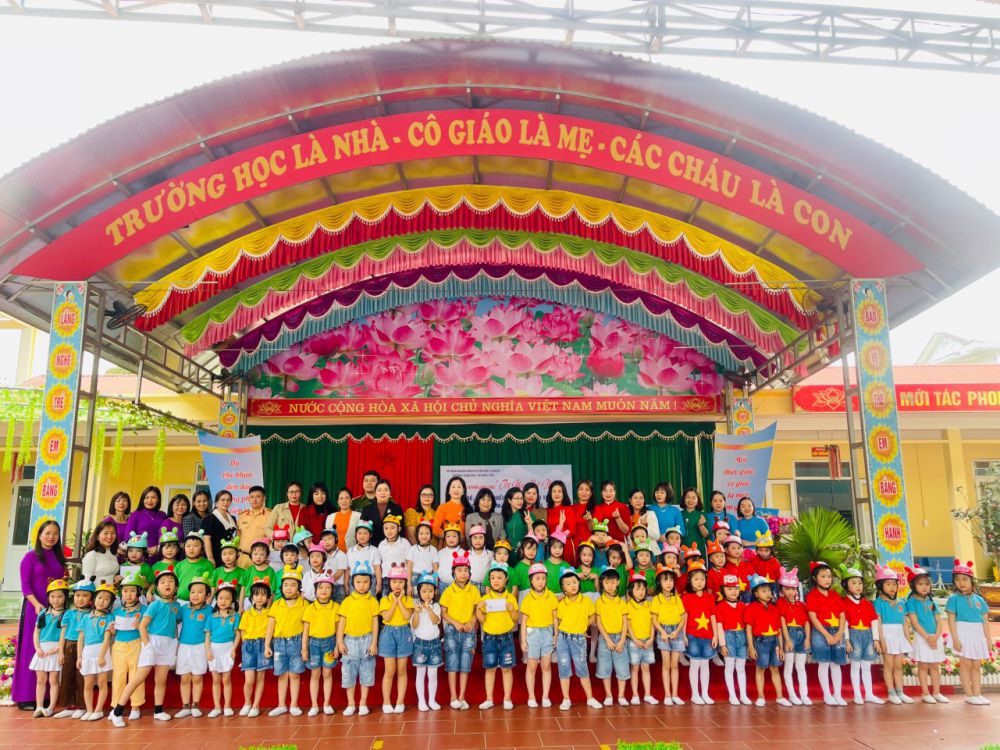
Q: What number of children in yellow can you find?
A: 12